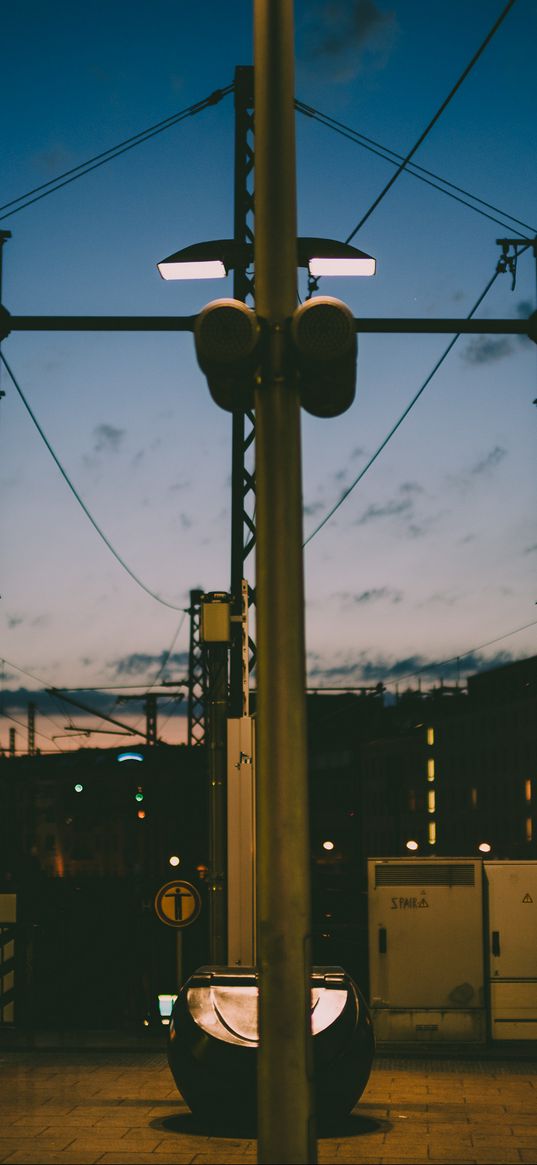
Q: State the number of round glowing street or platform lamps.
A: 4